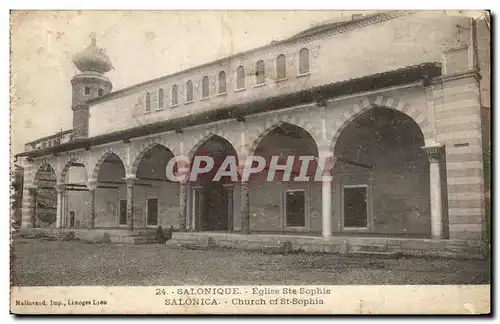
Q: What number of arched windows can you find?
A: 12